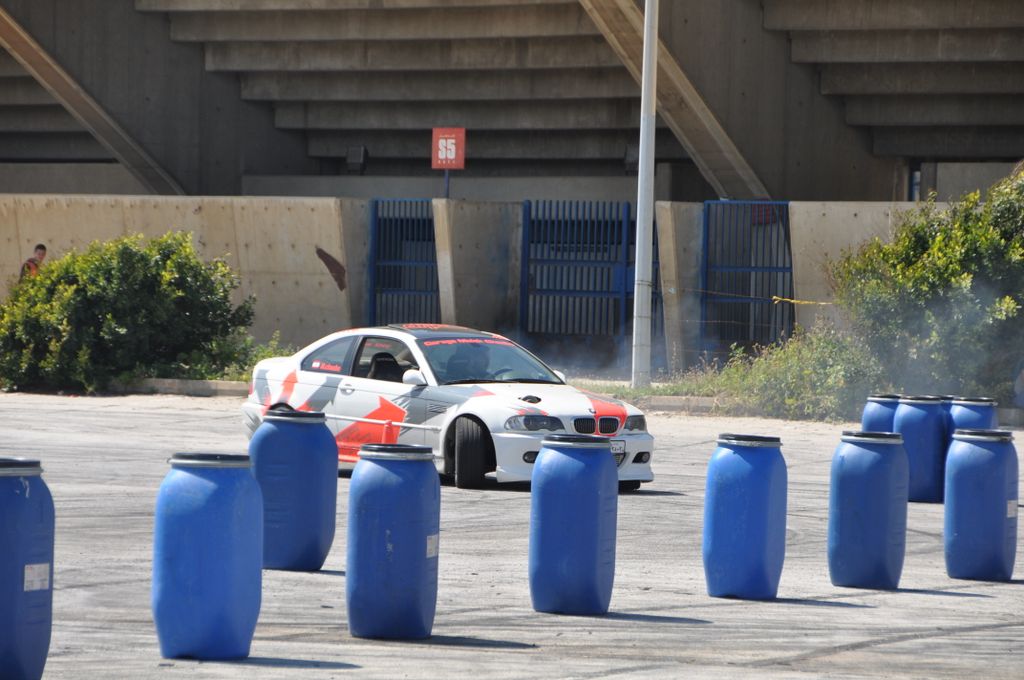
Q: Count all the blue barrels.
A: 12